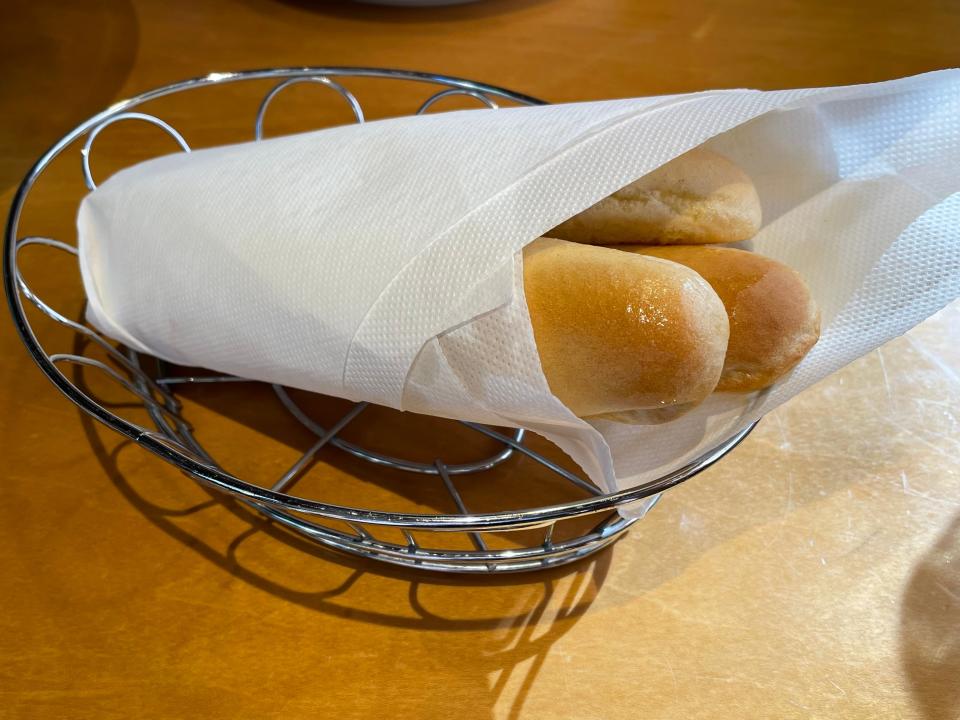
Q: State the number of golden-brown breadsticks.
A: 3